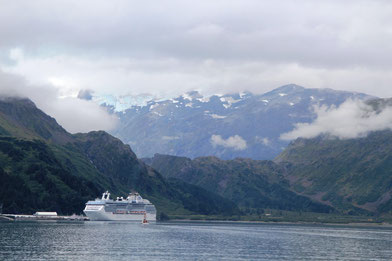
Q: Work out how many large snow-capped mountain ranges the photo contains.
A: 1